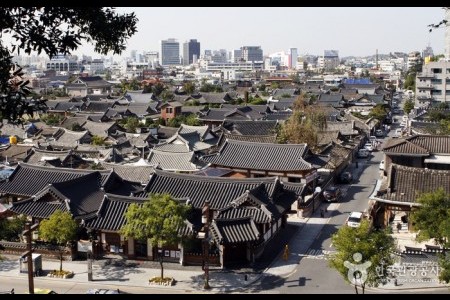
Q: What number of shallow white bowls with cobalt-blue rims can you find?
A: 0